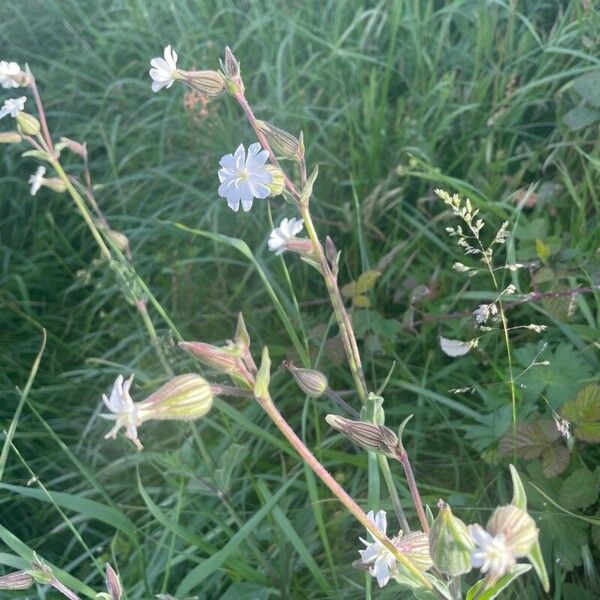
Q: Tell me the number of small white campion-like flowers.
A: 9